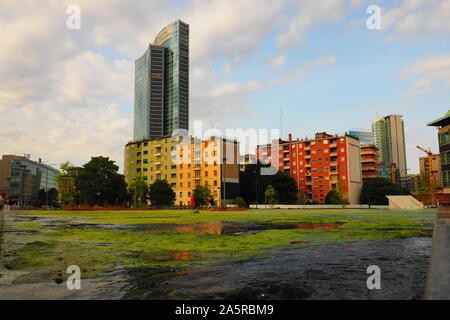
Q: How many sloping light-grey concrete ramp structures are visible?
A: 1